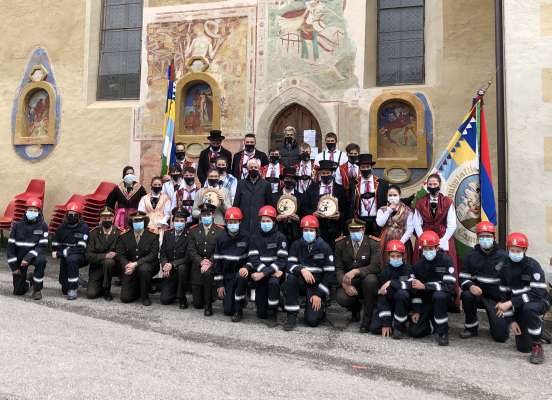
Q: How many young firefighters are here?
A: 9